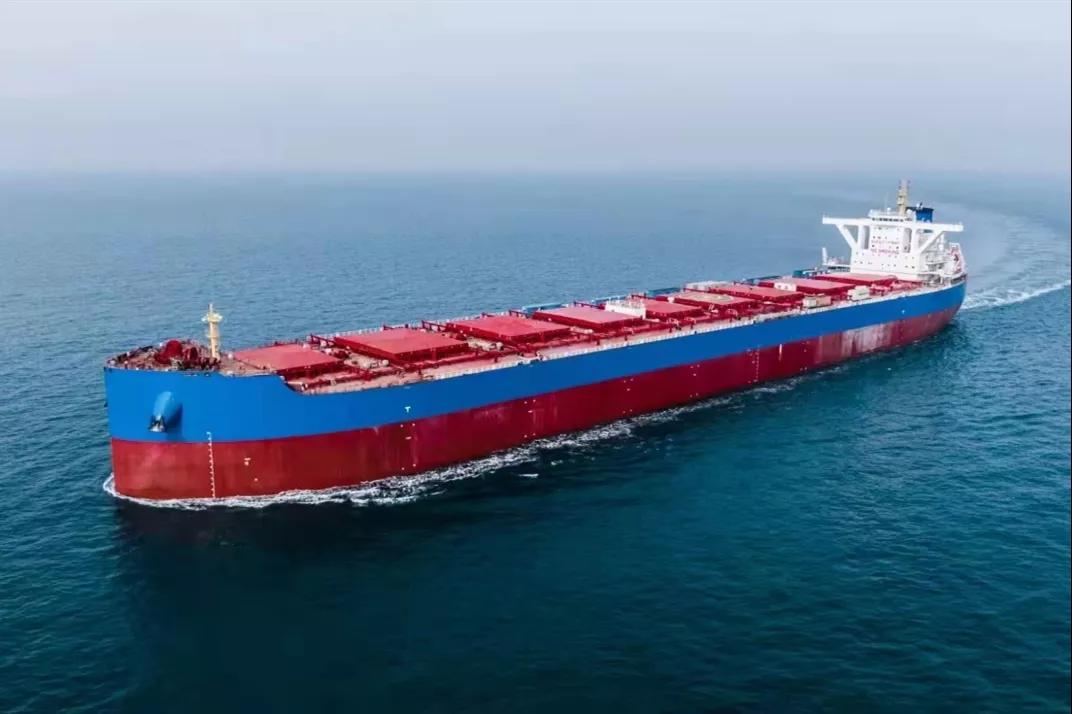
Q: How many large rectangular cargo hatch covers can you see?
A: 9